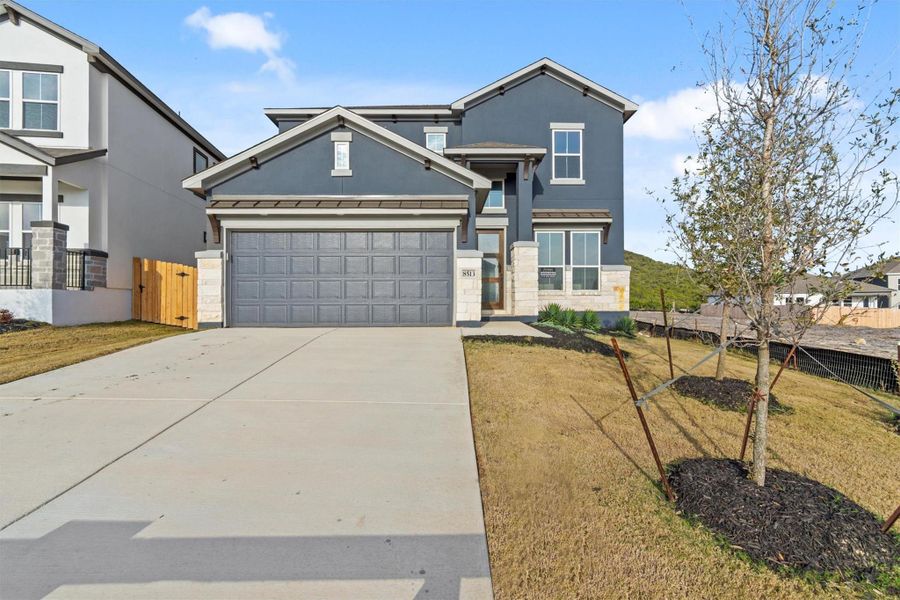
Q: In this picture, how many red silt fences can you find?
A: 0